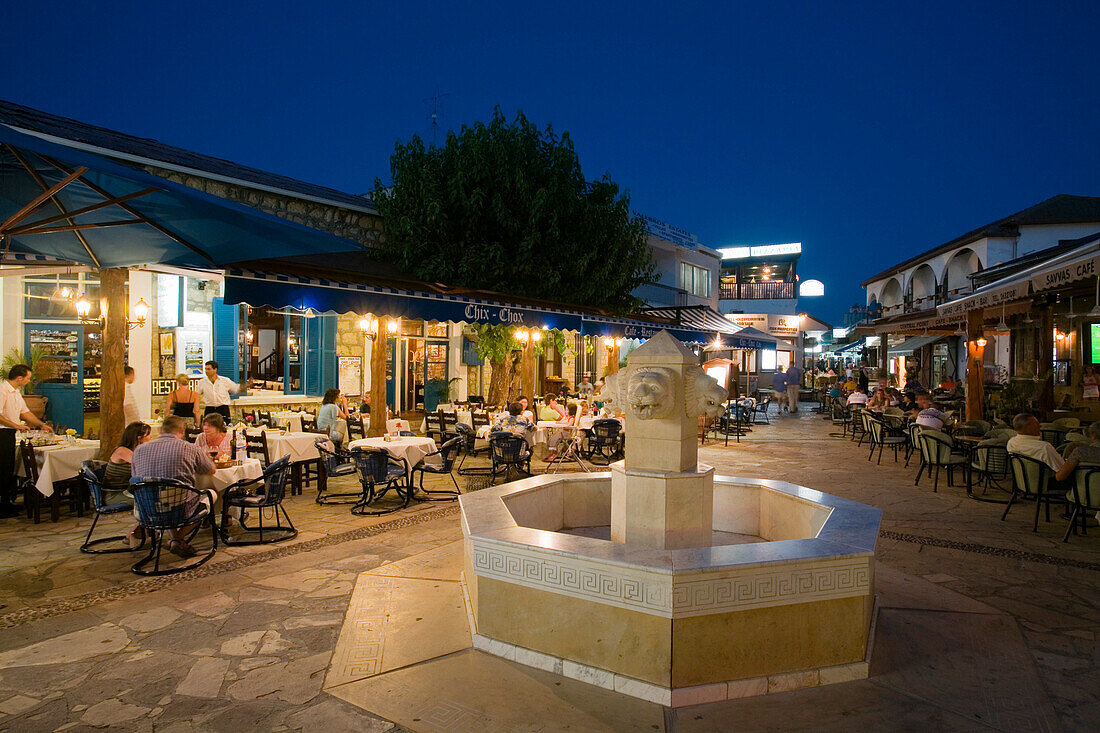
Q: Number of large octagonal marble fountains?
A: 1